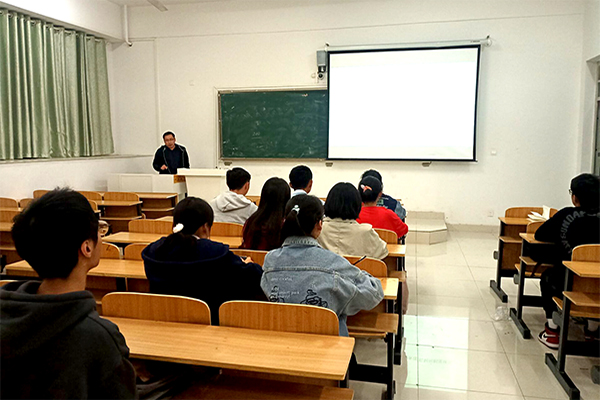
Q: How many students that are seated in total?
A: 10